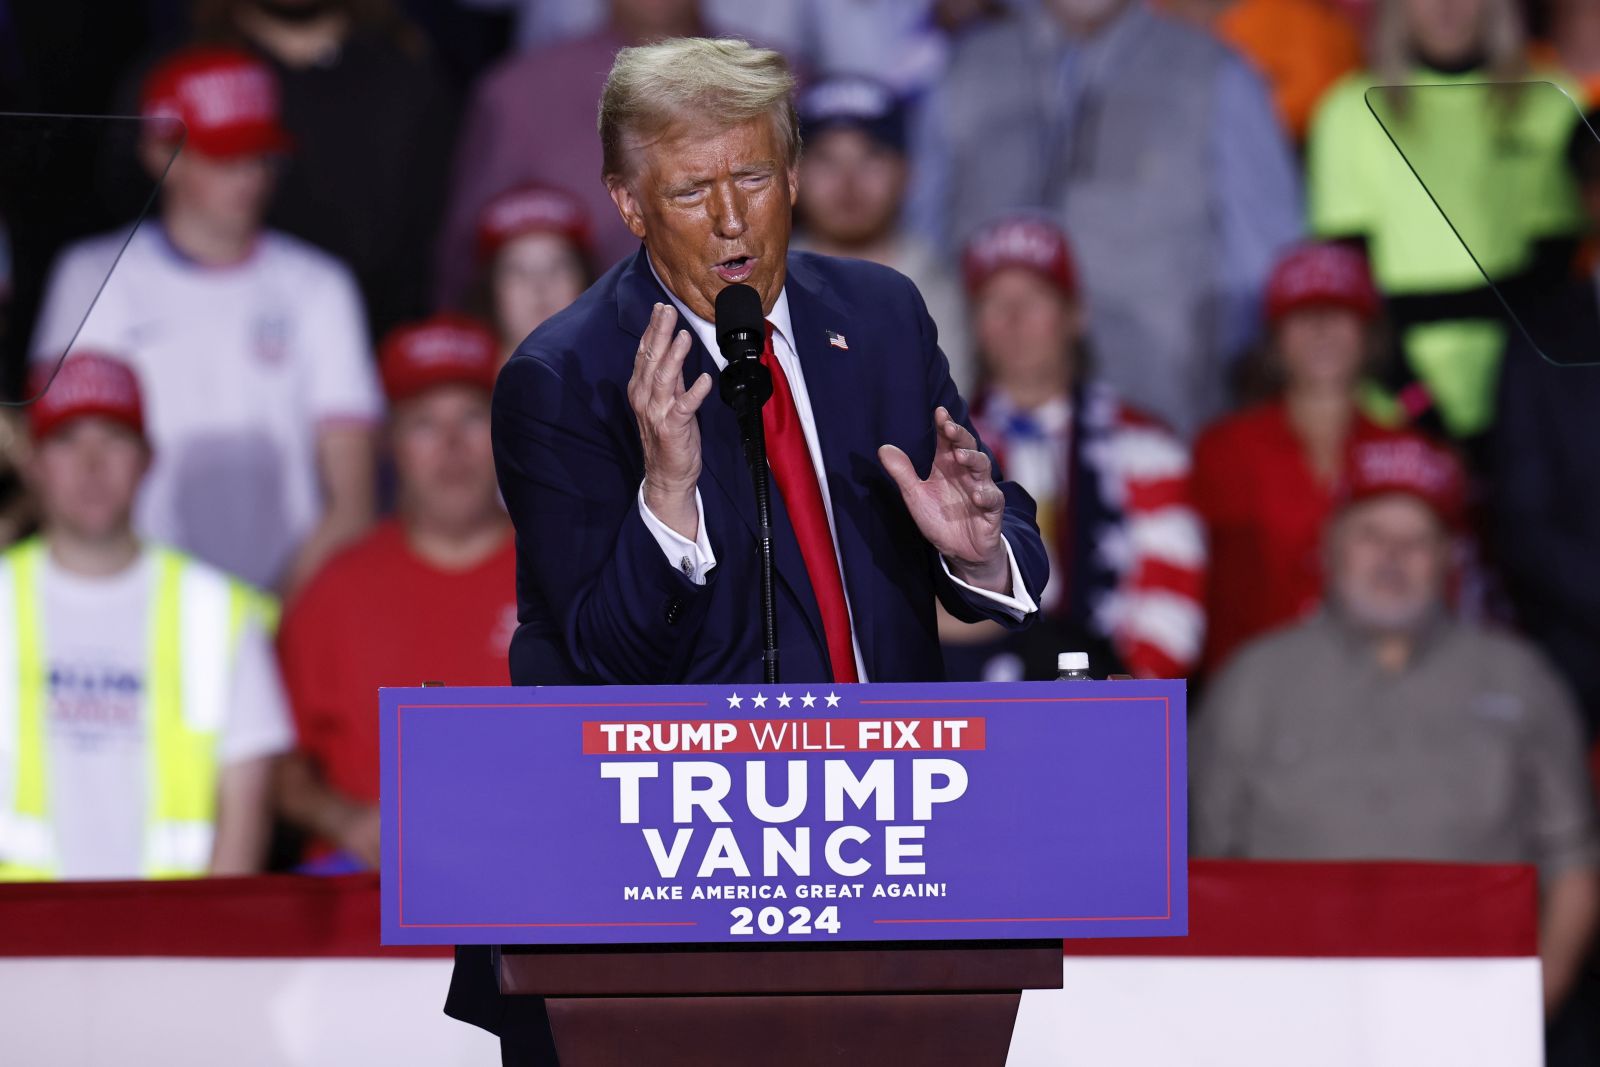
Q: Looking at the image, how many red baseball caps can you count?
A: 7